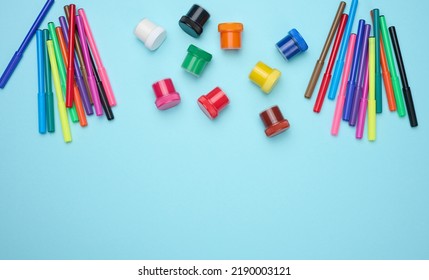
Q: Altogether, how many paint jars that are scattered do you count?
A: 9